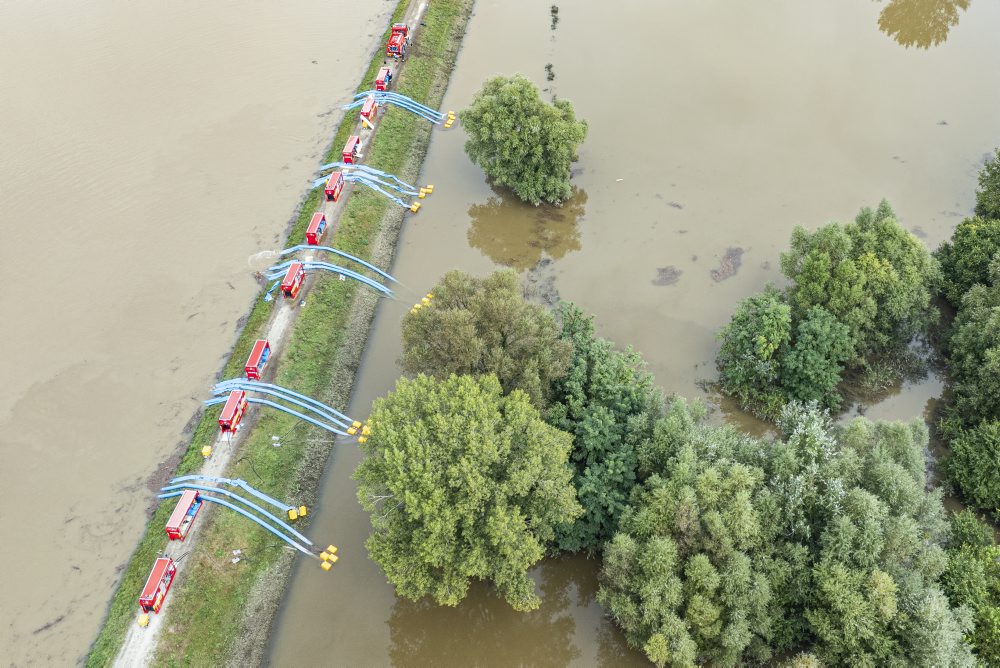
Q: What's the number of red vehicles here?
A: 11